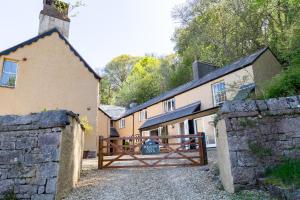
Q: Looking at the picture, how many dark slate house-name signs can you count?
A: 1